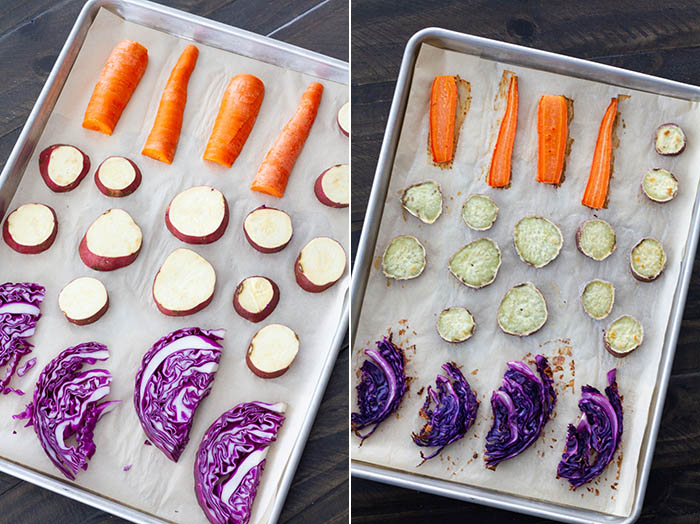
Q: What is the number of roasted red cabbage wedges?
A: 4